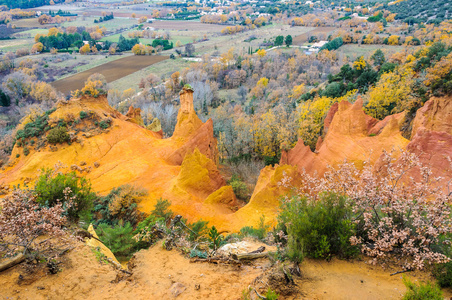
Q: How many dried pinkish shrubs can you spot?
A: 2